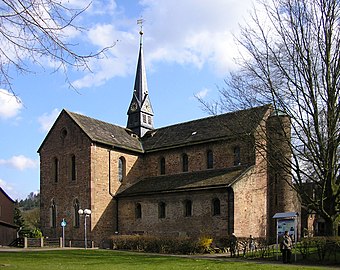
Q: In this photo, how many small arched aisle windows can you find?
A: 4